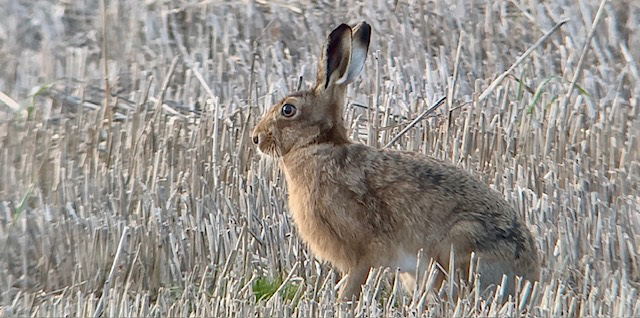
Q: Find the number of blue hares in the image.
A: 0